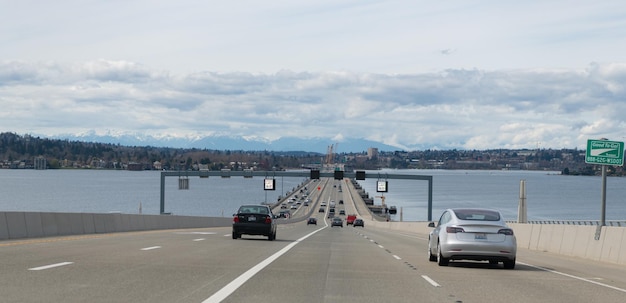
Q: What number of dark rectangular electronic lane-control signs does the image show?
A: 3